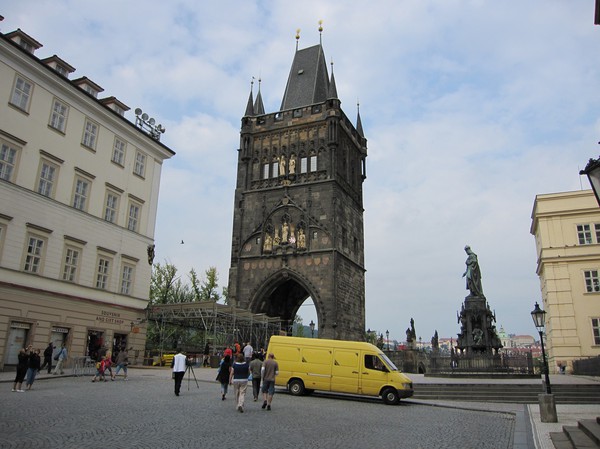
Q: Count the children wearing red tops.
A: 2